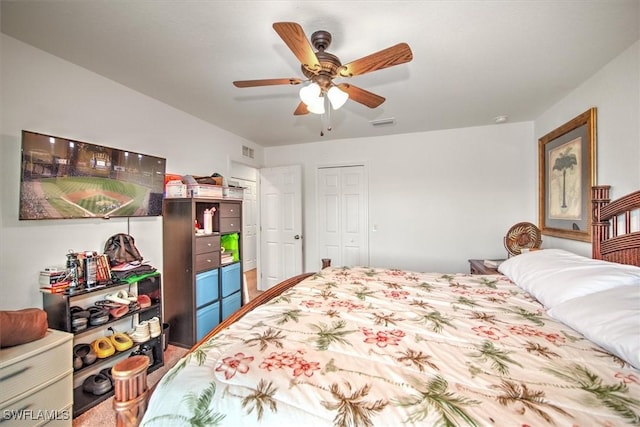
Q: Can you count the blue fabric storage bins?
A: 4